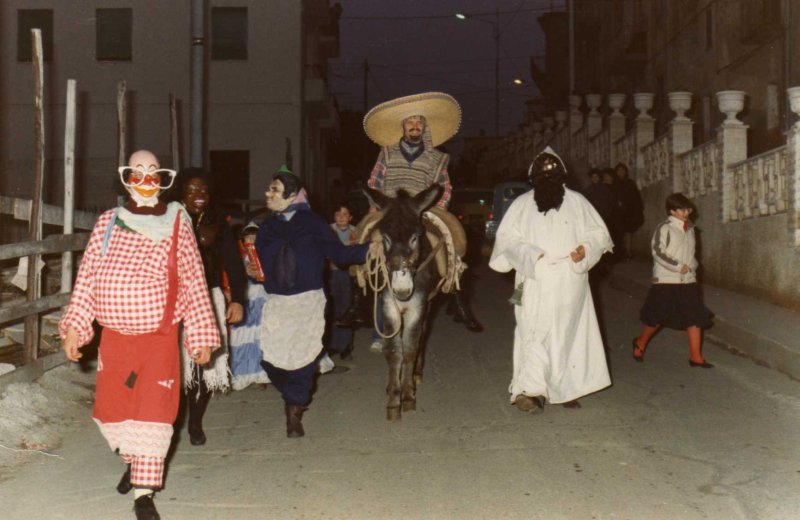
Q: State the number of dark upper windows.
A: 3